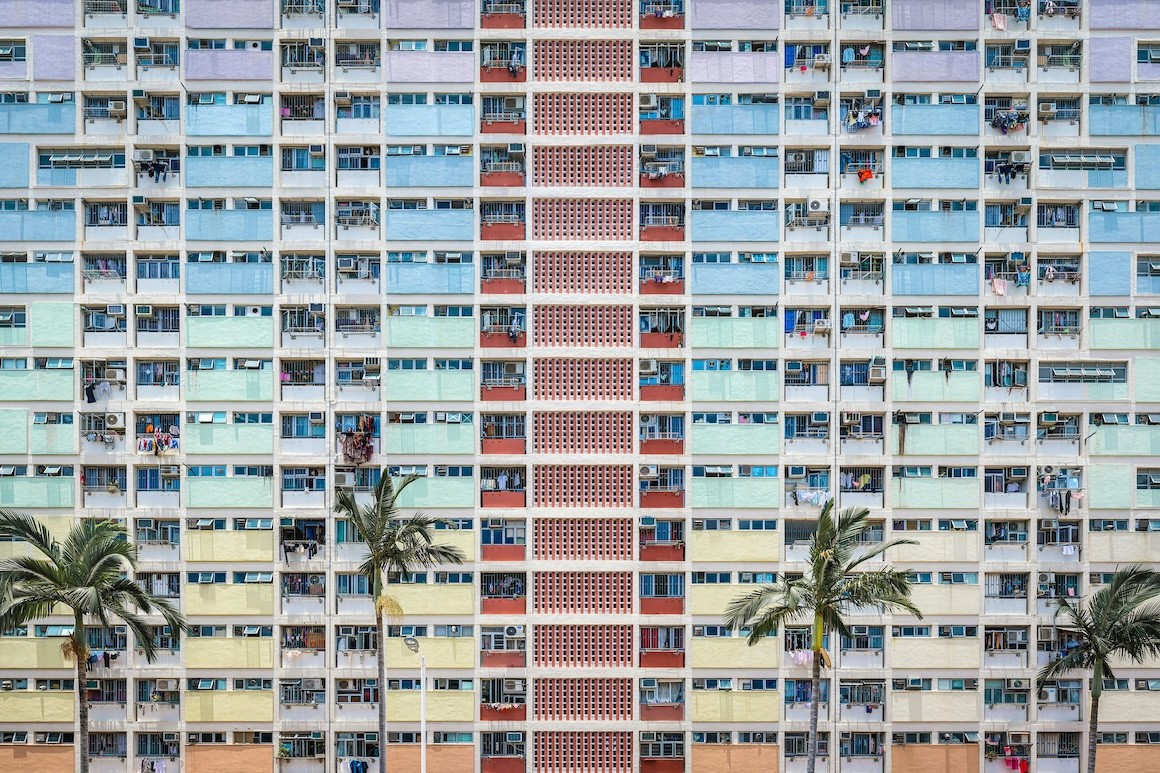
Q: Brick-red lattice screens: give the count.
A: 15